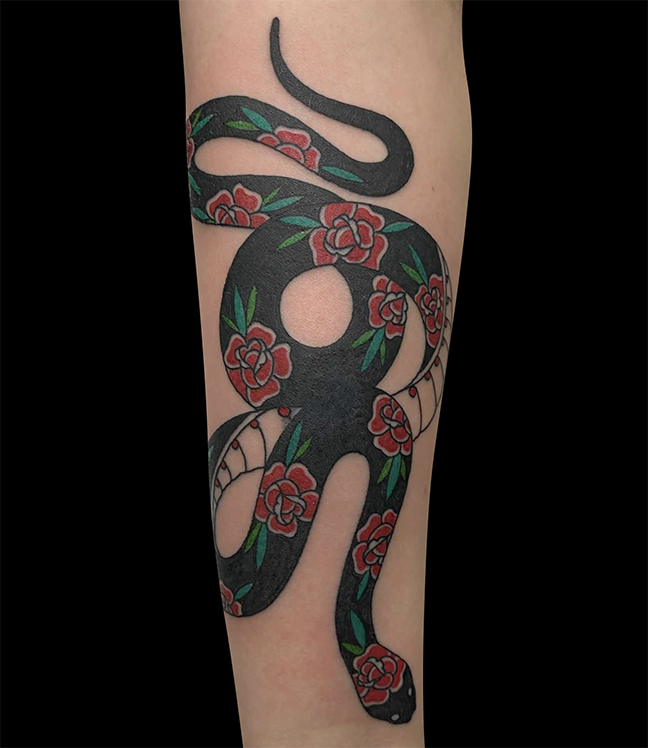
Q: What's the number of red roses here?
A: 12